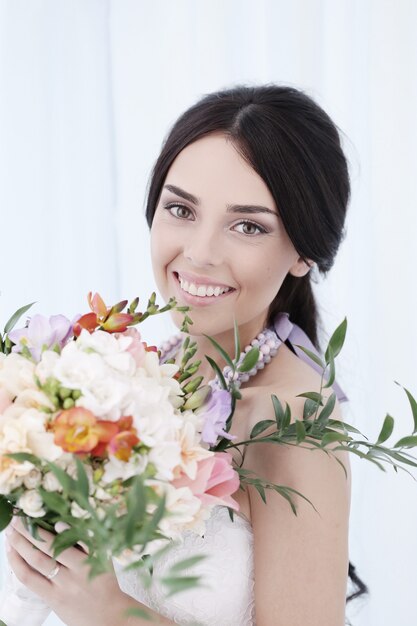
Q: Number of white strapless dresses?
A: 1